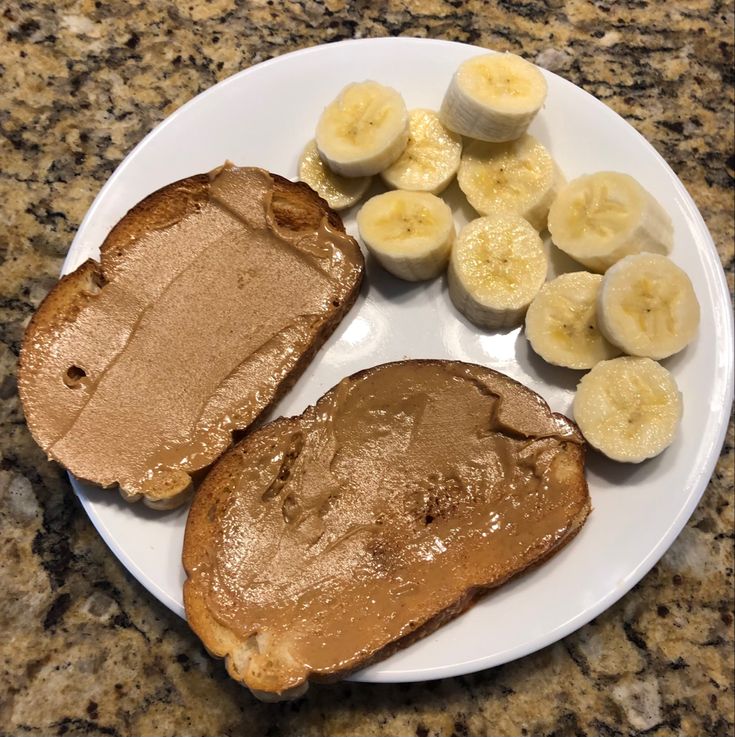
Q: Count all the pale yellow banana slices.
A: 11